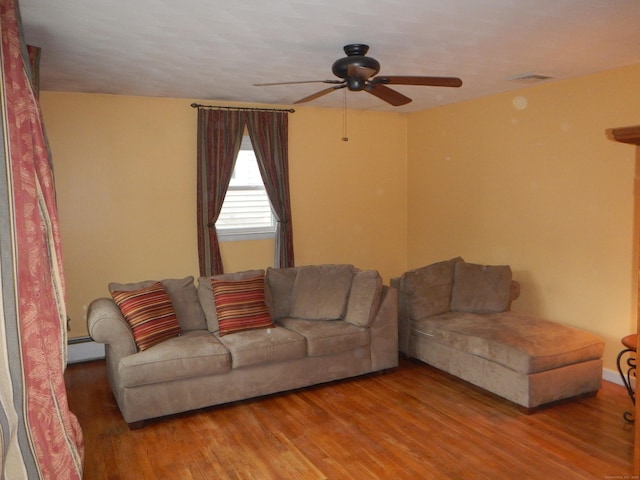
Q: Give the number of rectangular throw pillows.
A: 2